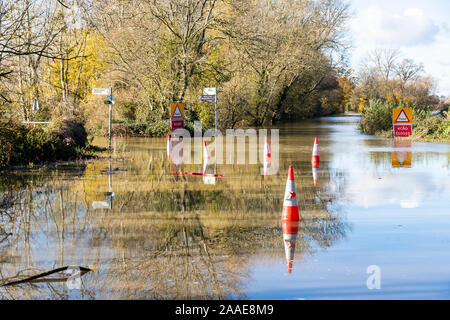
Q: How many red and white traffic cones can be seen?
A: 5